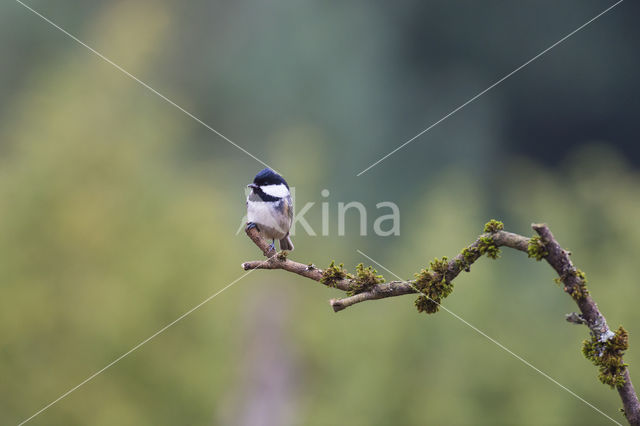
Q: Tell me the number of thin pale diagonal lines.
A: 4